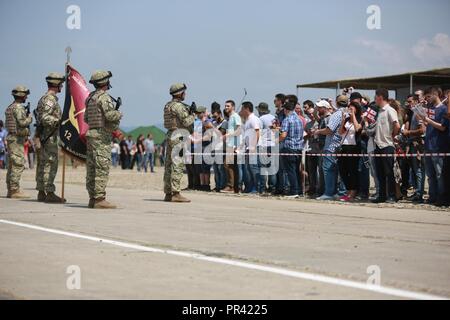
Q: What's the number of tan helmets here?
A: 4